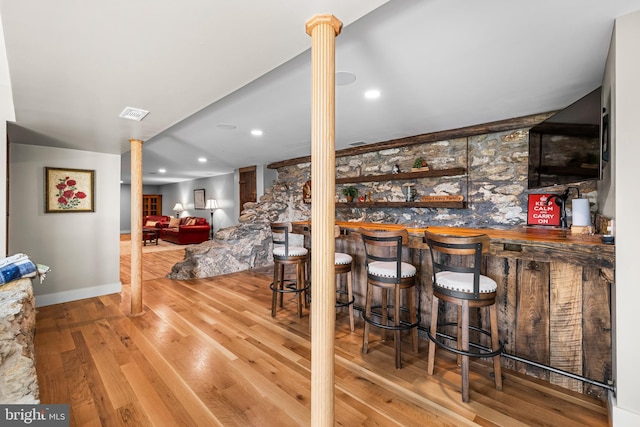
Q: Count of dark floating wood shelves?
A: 2